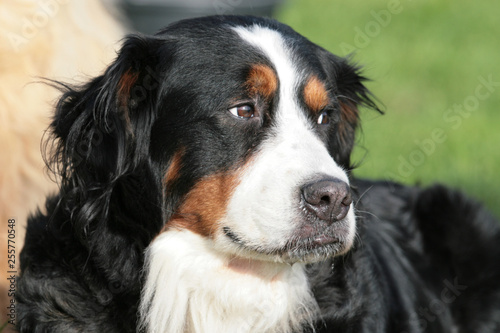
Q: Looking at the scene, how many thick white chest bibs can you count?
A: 1